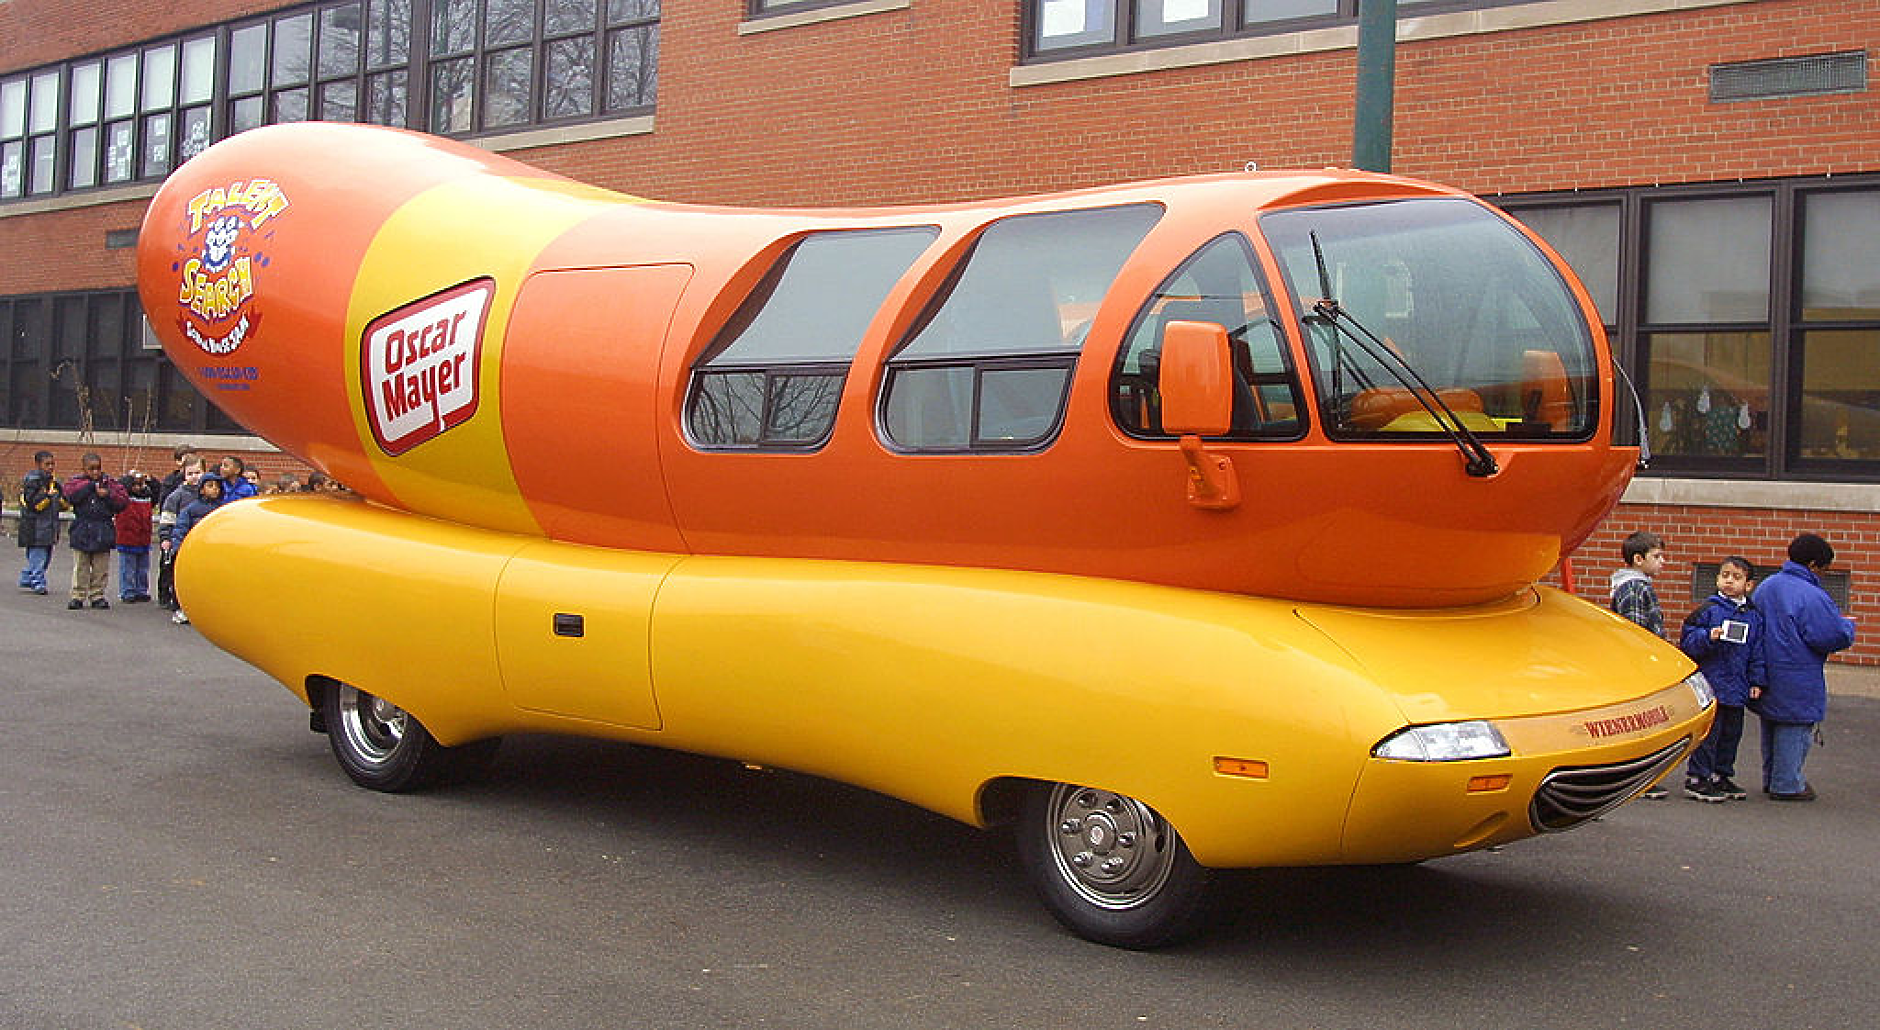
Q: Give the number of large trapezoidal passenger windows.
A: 2